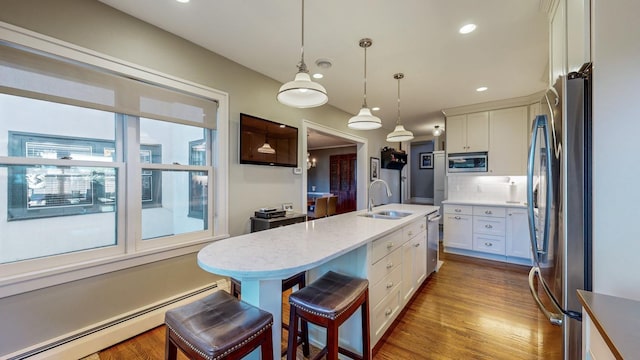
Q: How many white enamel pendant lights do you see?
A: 3